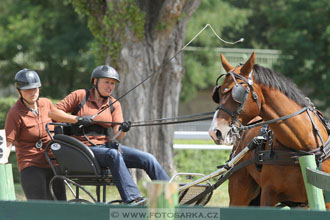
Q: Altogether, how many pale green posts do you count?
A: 3